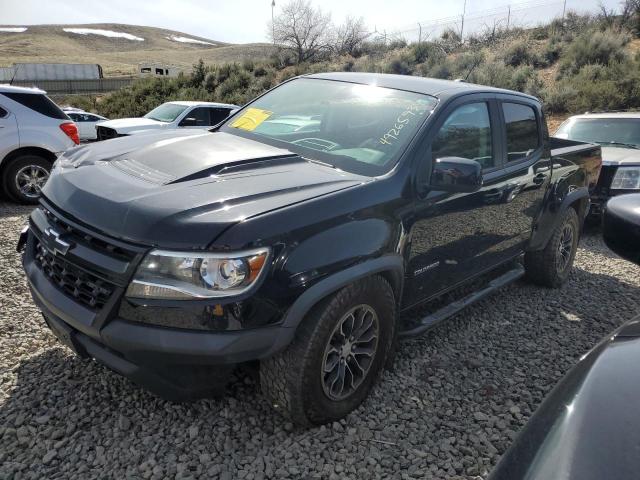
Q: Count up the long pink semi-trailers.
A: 0